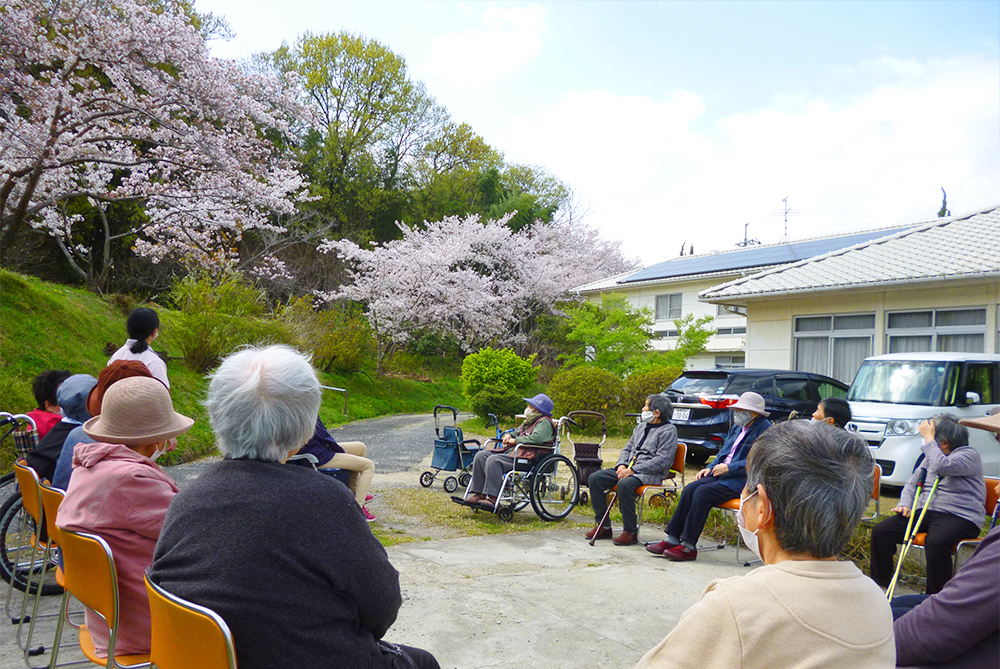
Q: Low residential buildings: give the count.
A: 2